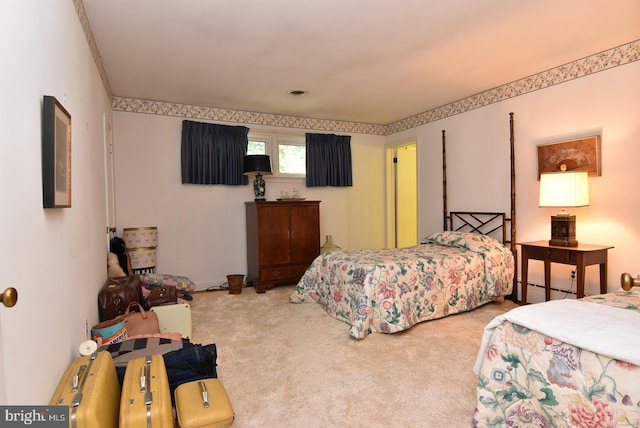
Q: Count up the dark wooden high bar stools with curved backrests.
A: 0